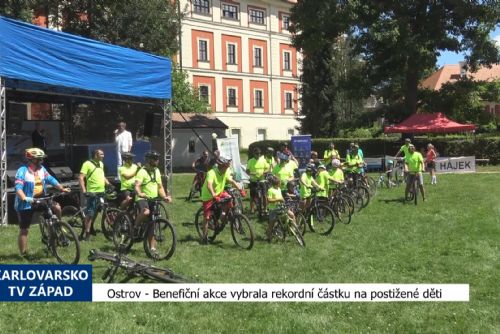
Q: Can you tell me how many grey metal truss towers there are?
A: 2